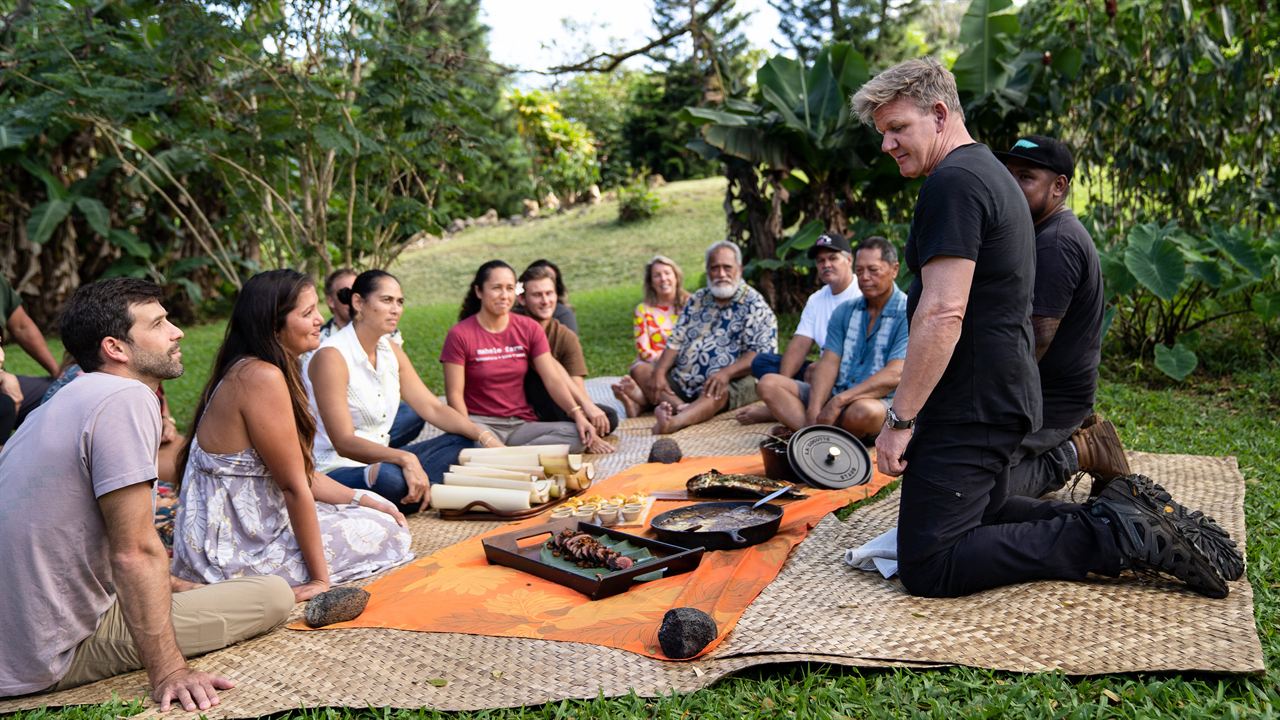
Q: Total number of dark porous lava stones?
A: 3